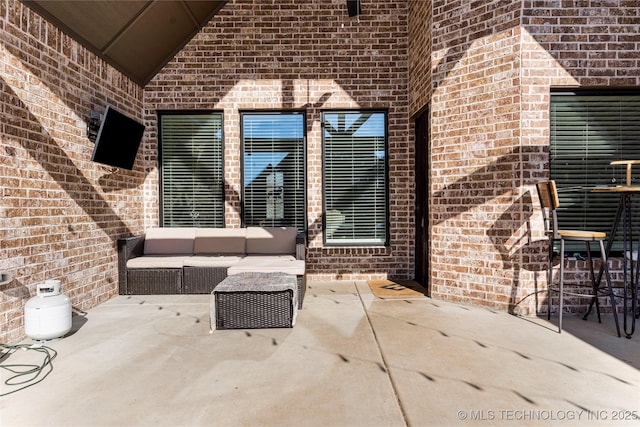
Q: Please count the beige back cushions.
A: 3